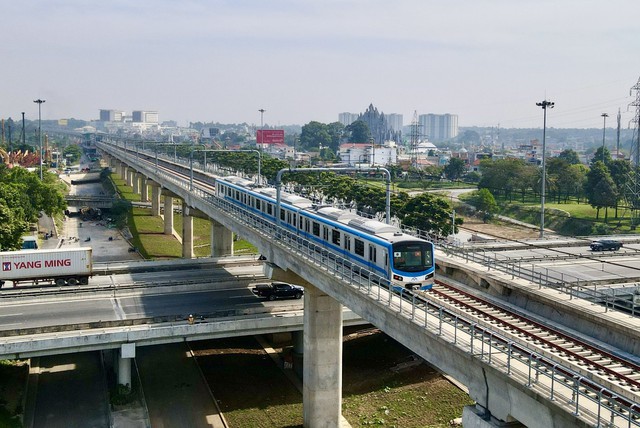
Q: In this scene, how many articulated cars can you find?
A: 3